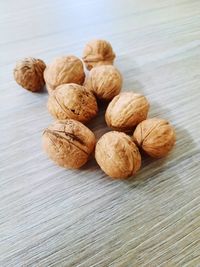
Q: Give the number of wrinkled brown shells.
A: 9